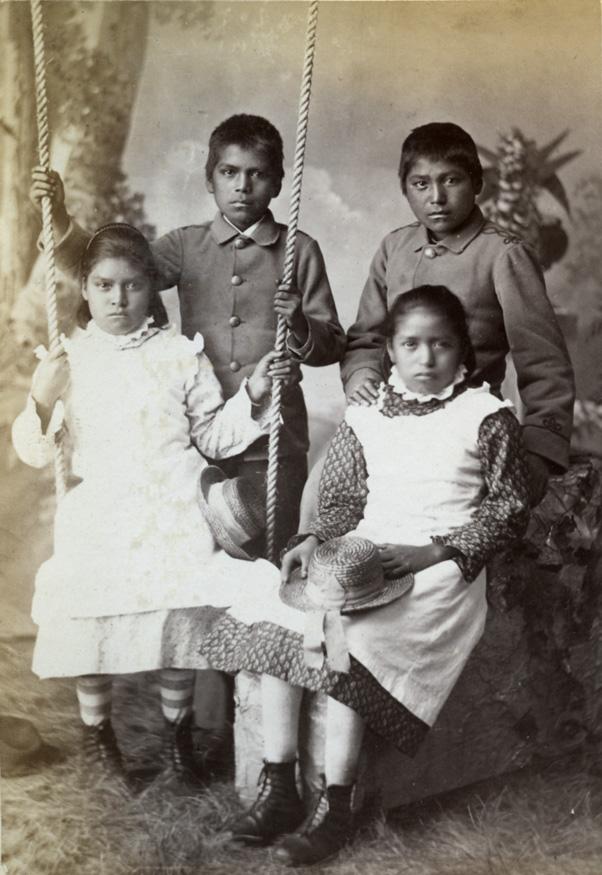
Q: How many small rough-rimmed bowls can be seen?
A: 0